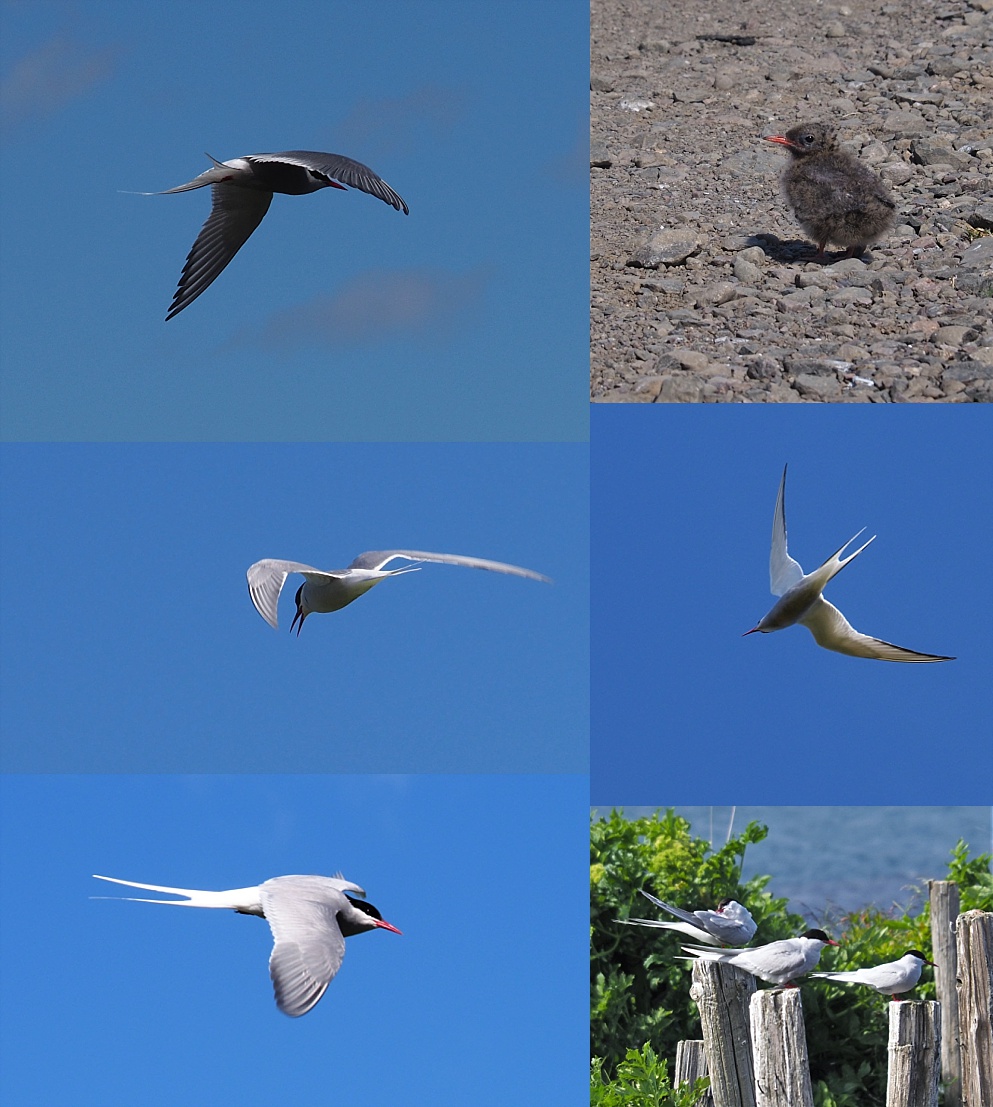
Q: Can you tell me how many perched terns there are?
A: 3